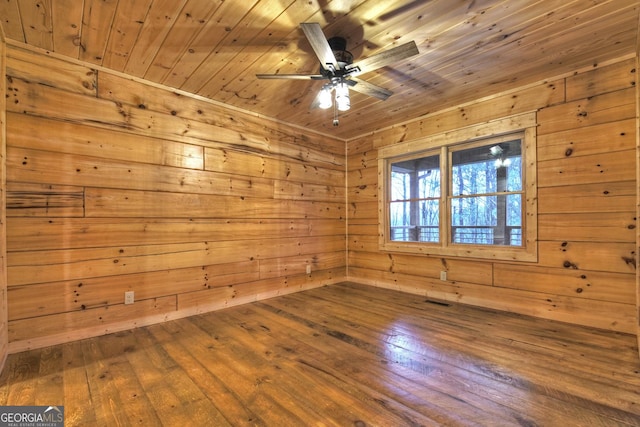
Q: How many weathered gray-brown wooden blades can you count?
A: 5